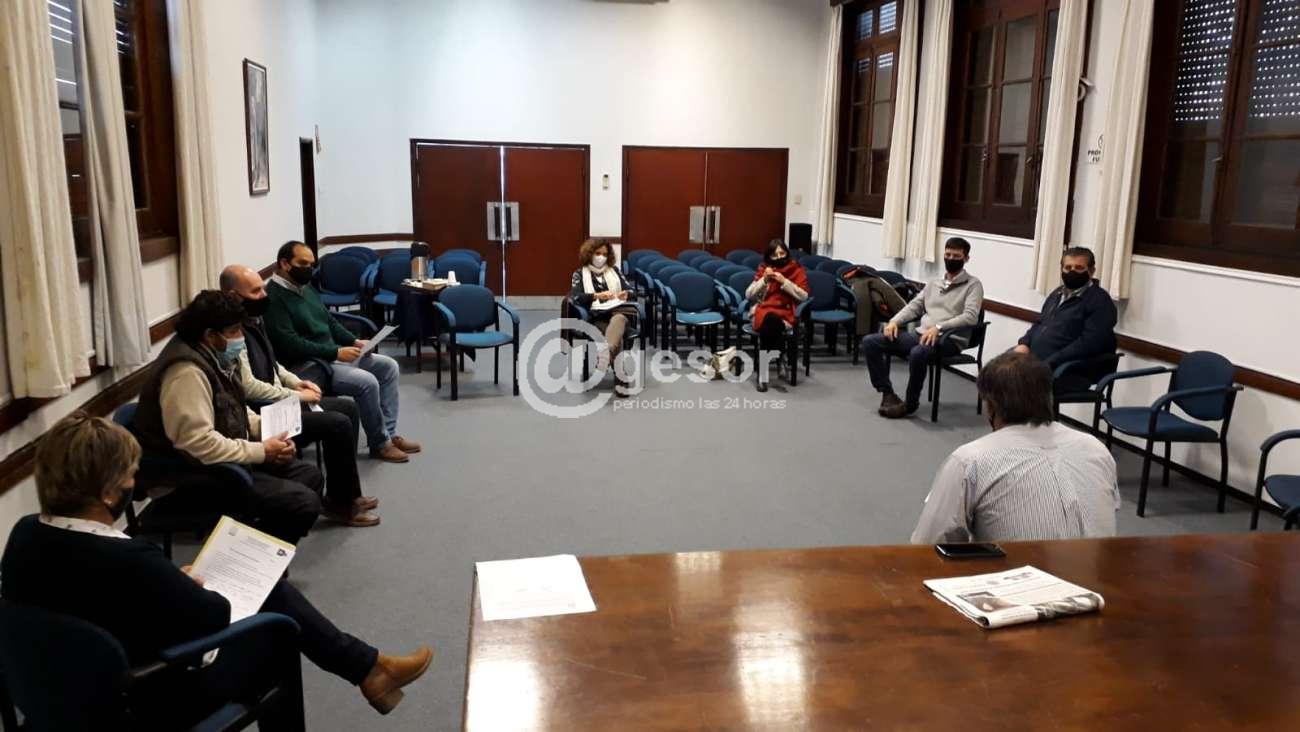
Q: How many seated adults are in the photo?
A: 9